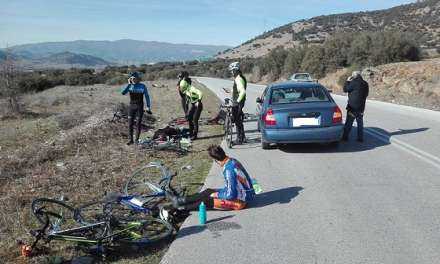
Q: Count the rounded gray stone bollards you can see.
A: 0